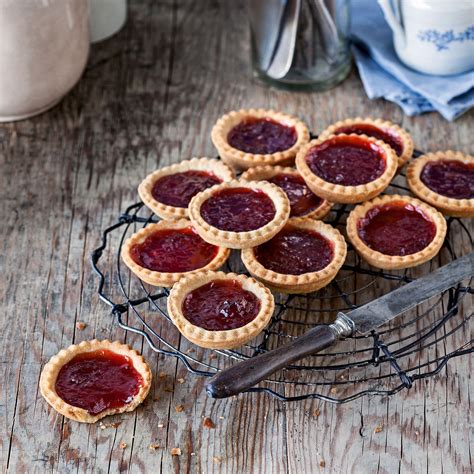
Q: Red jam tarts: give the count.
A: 12